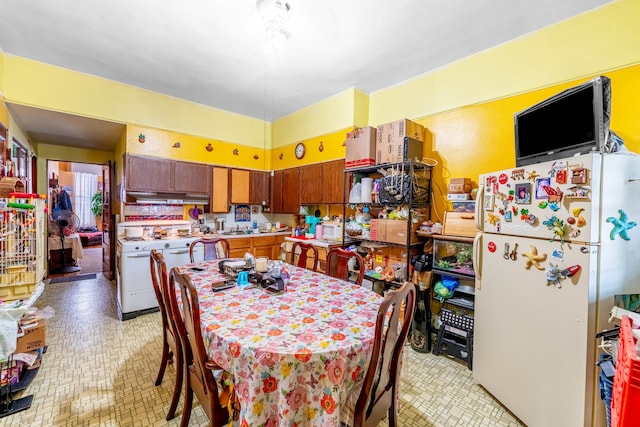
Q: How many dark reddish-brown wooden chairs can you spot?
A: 6